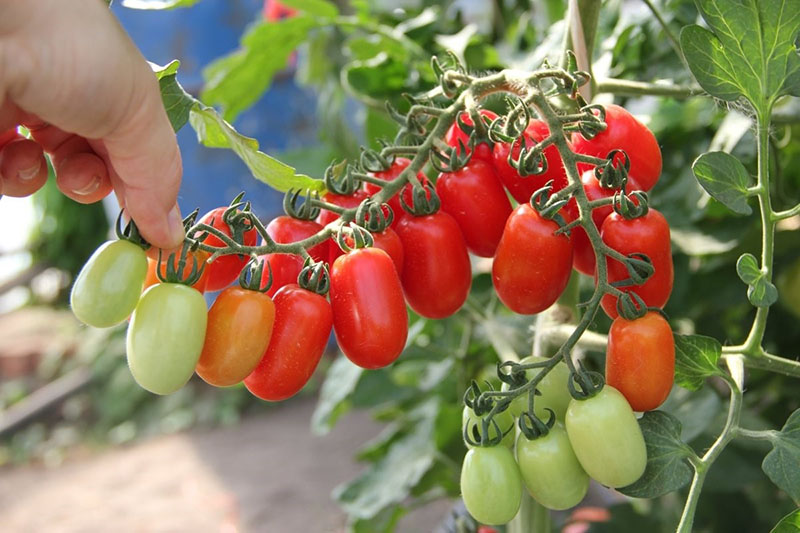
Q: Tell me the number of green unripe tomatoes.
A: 7